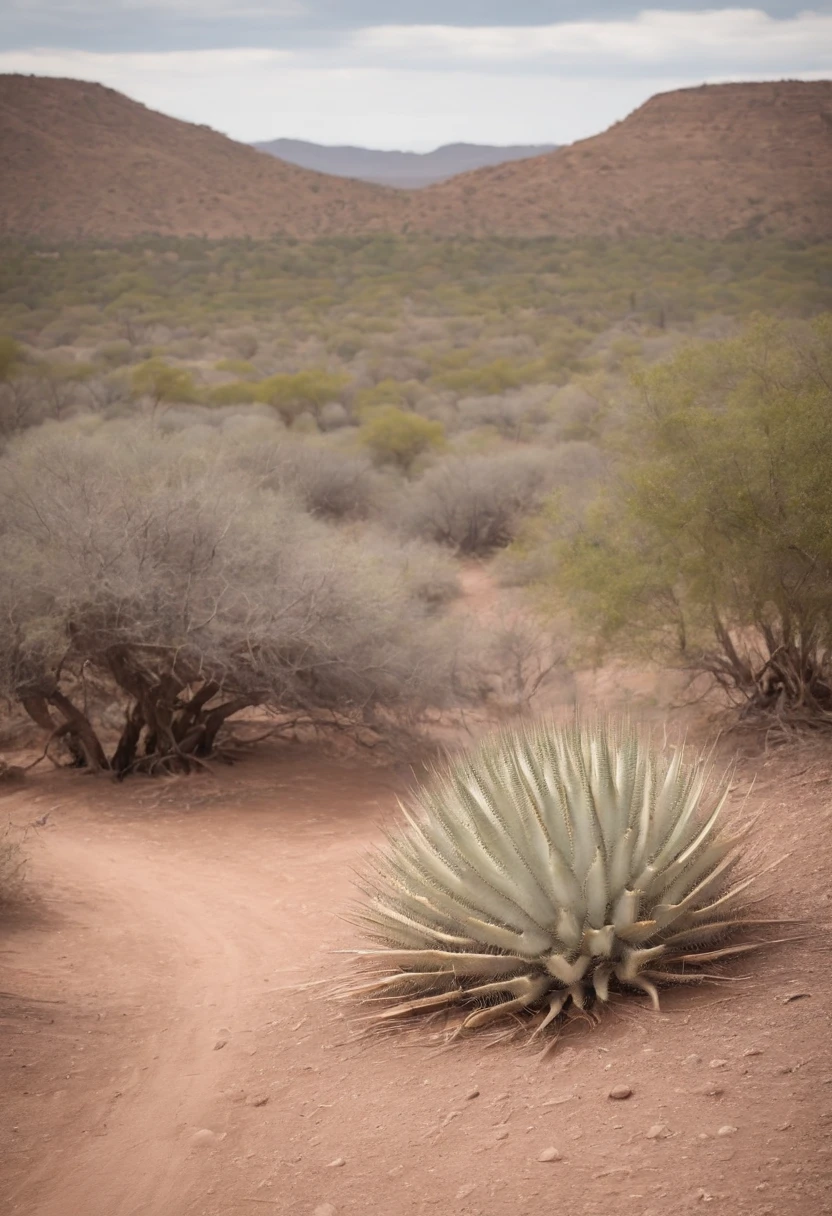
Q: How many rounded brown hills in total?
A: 2